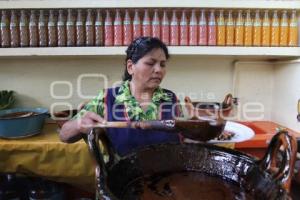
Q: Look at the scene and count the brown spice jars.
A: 11